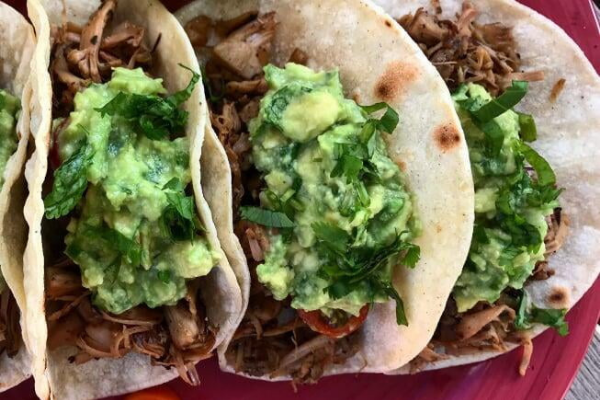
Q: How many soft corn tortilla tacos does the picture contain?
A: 4